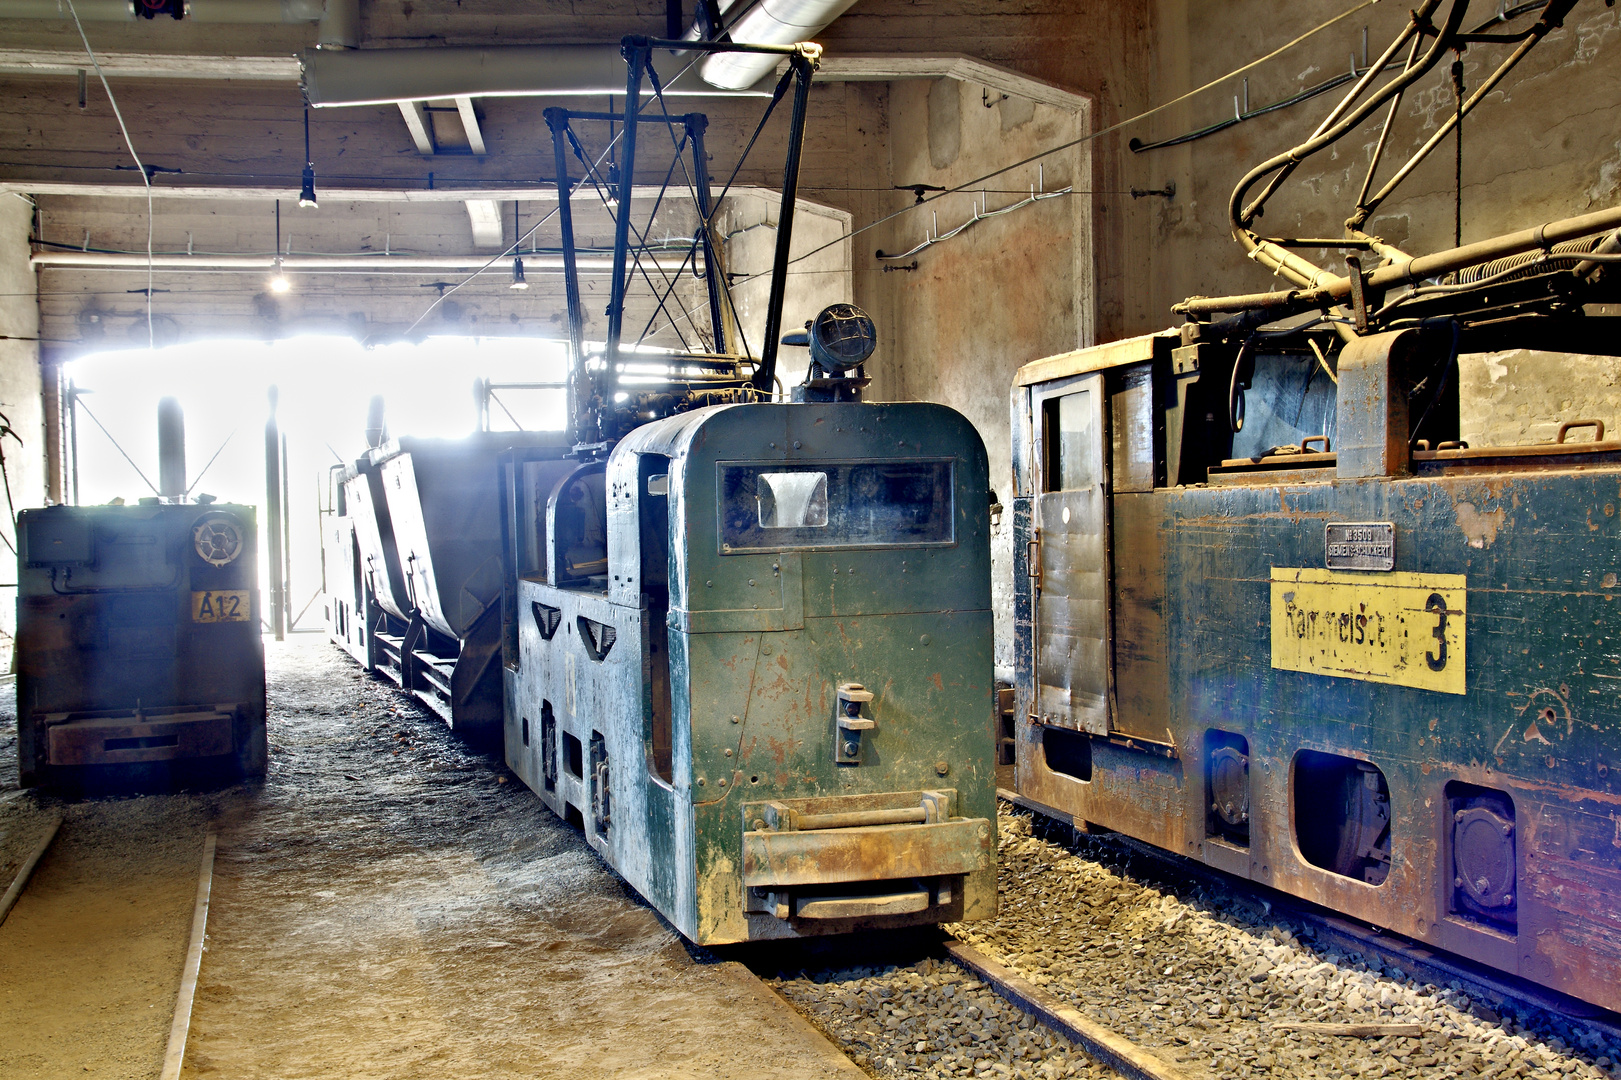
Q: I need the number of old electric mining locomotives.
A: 3